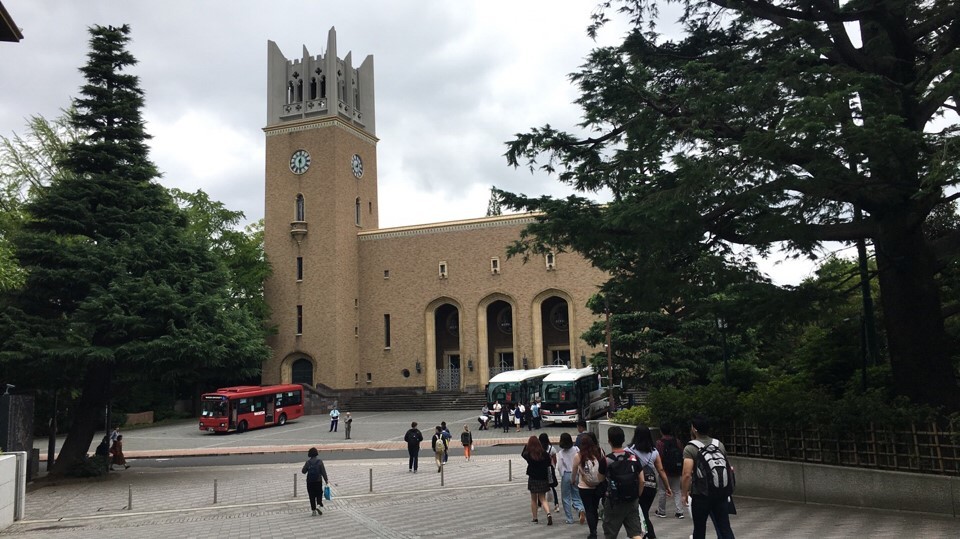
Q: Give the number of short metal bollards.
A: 6